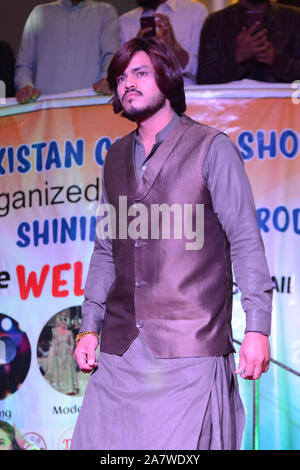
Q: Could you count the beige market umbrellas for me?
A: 0